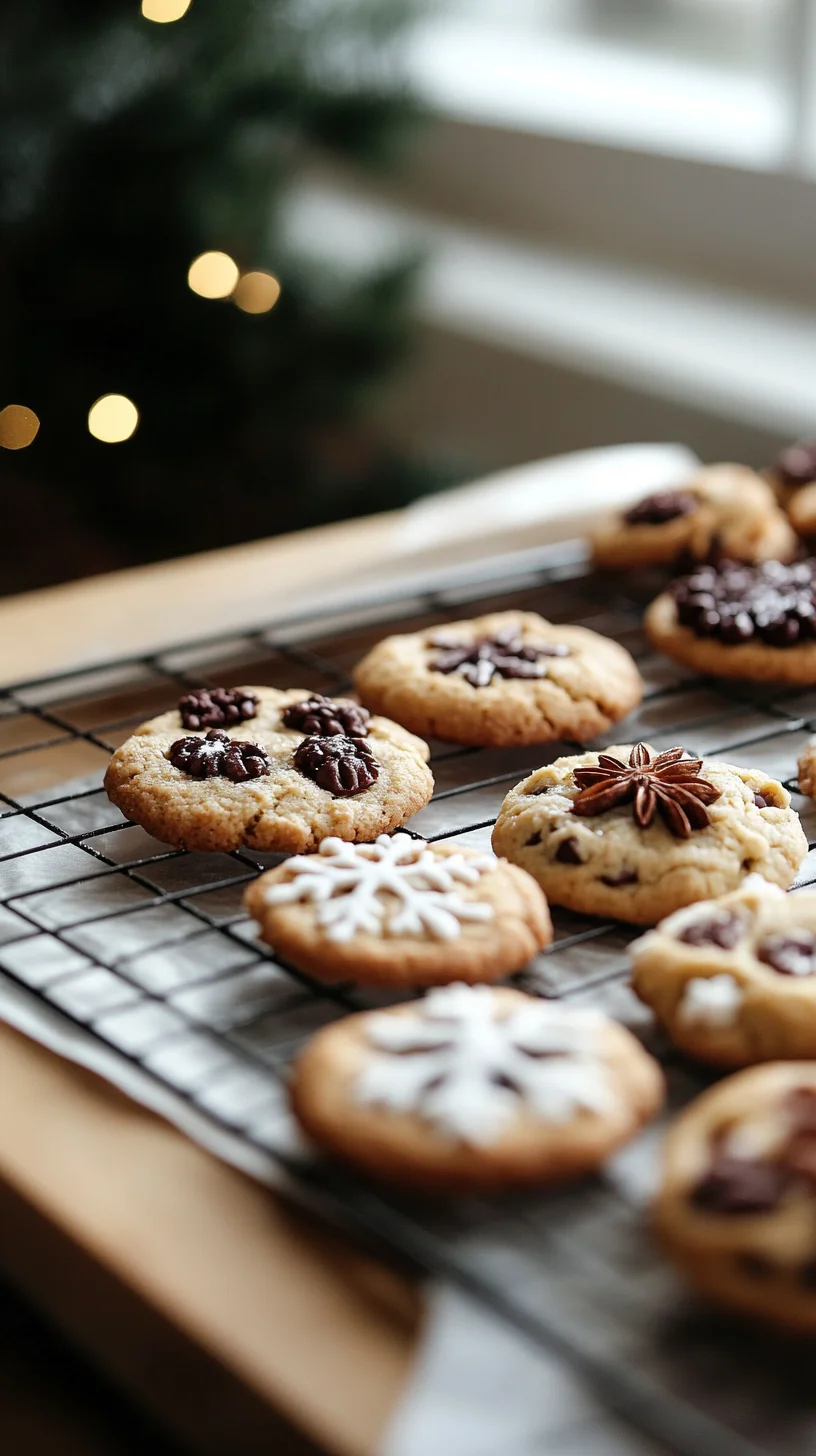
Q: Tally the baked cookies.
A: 11